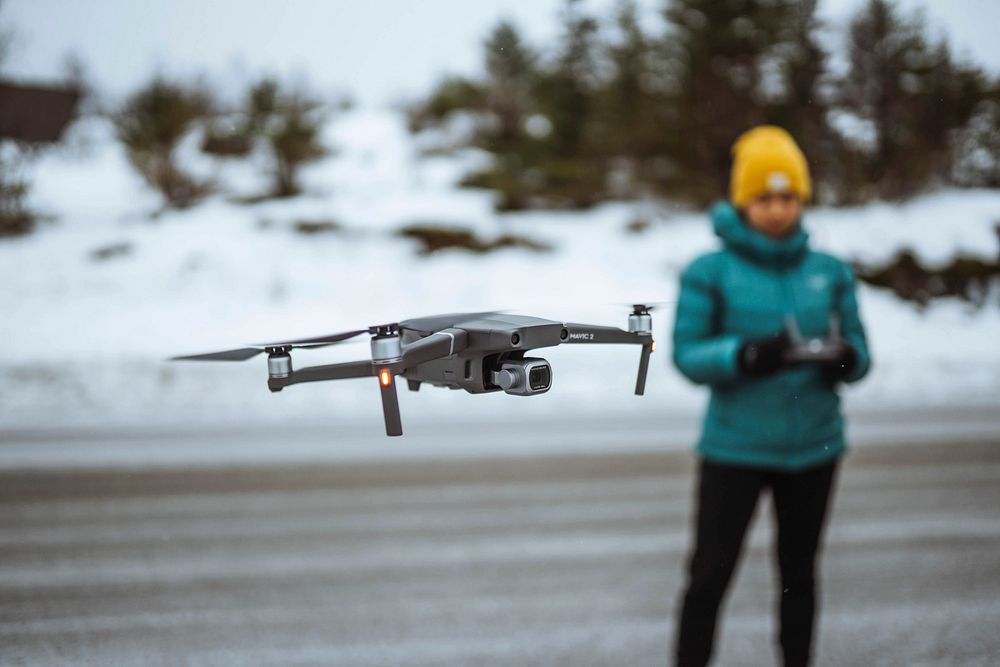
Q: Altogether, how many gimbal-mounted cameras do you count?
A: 1